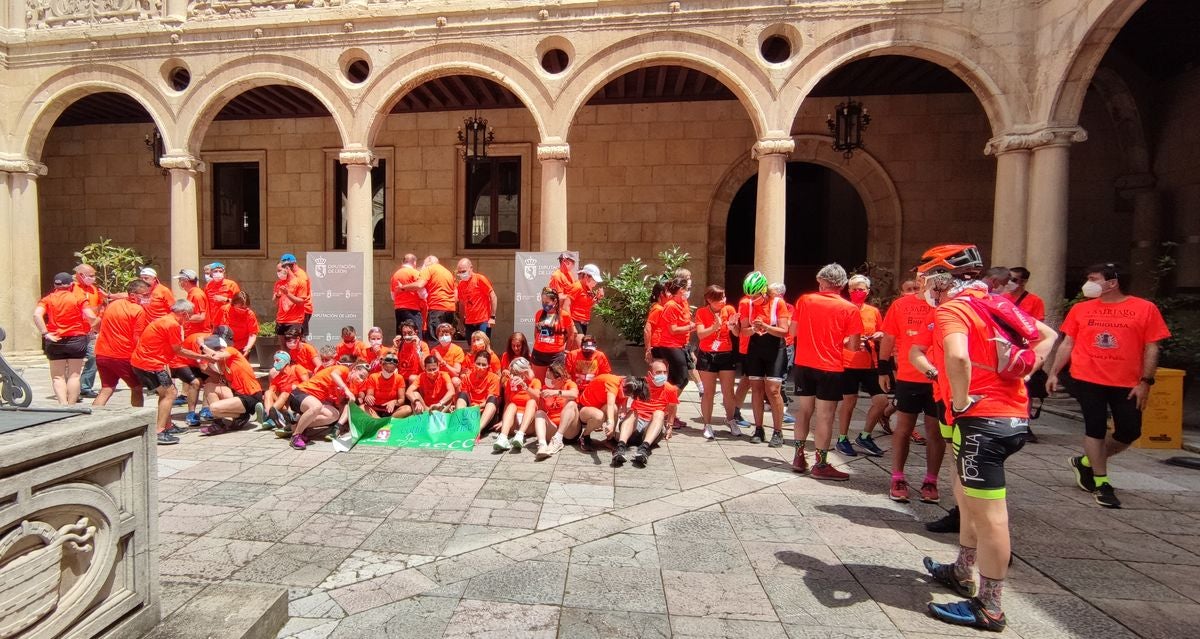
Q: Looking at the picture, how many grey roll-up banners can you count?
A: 2